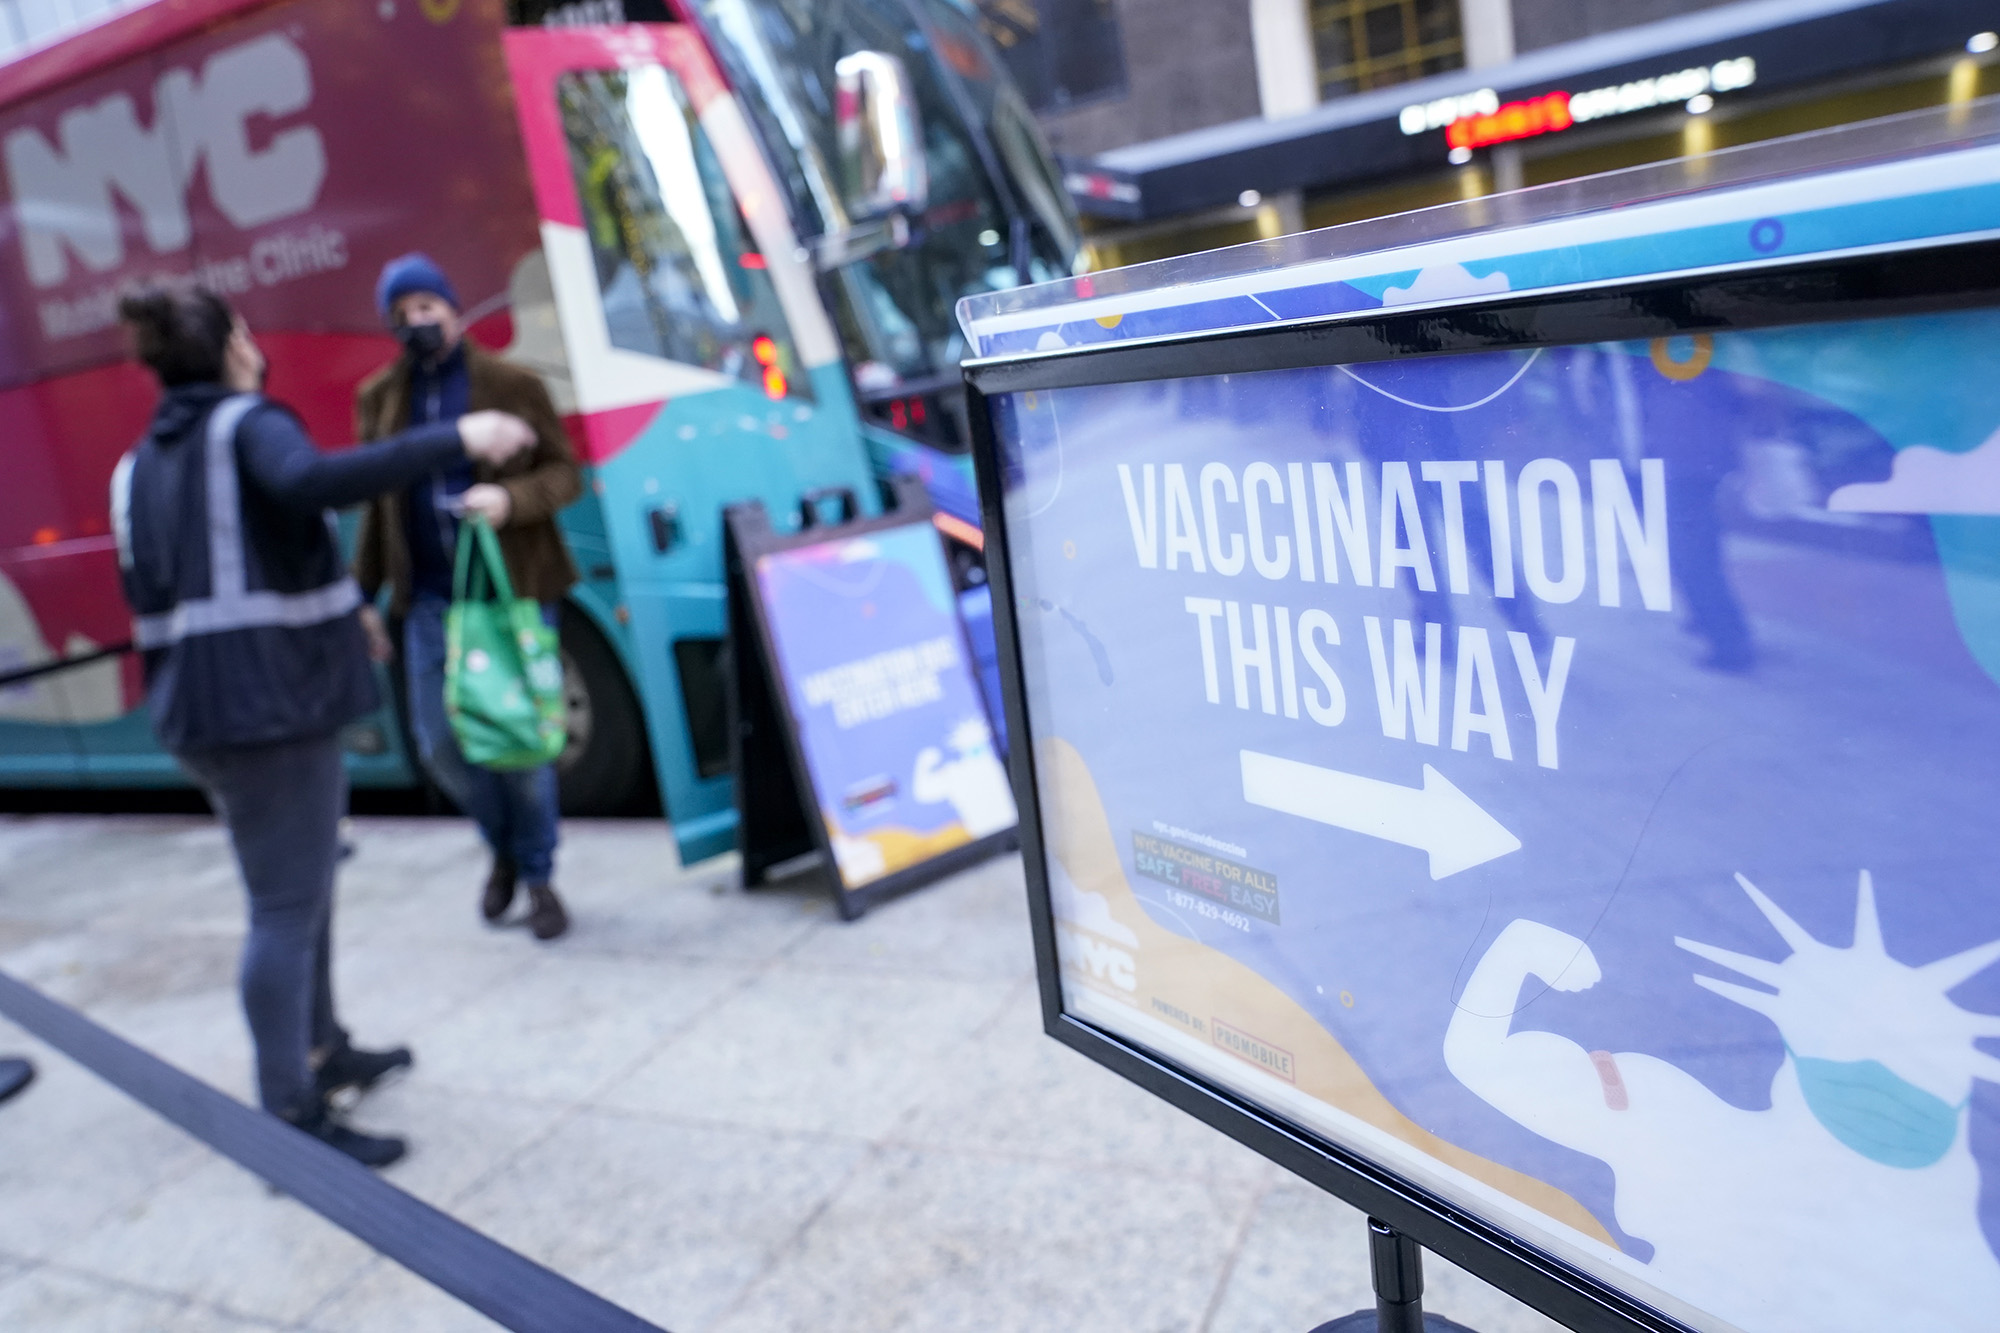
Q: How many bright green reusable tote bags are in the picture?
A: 1